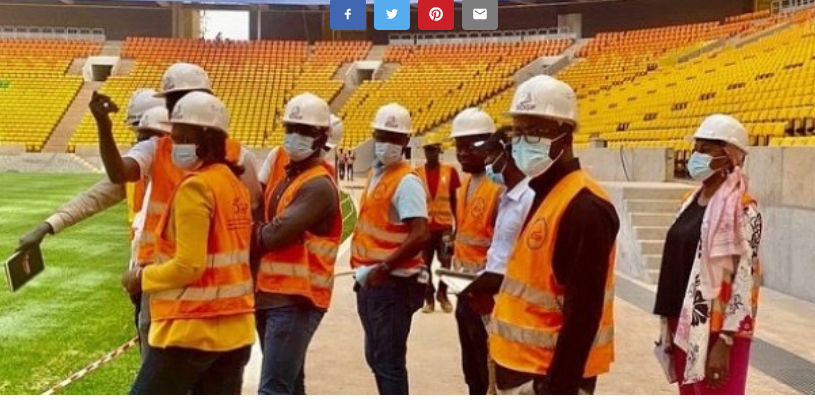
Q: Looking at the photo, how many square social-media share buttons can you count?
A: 4